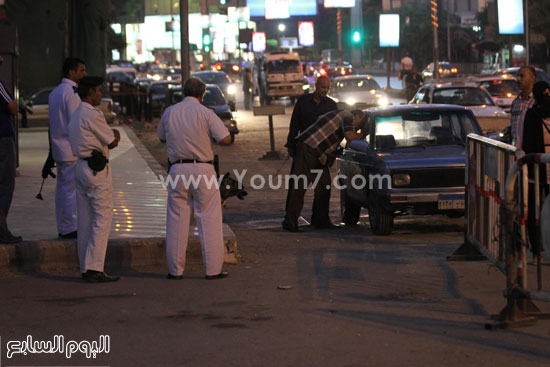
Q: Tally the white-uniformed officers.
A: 3